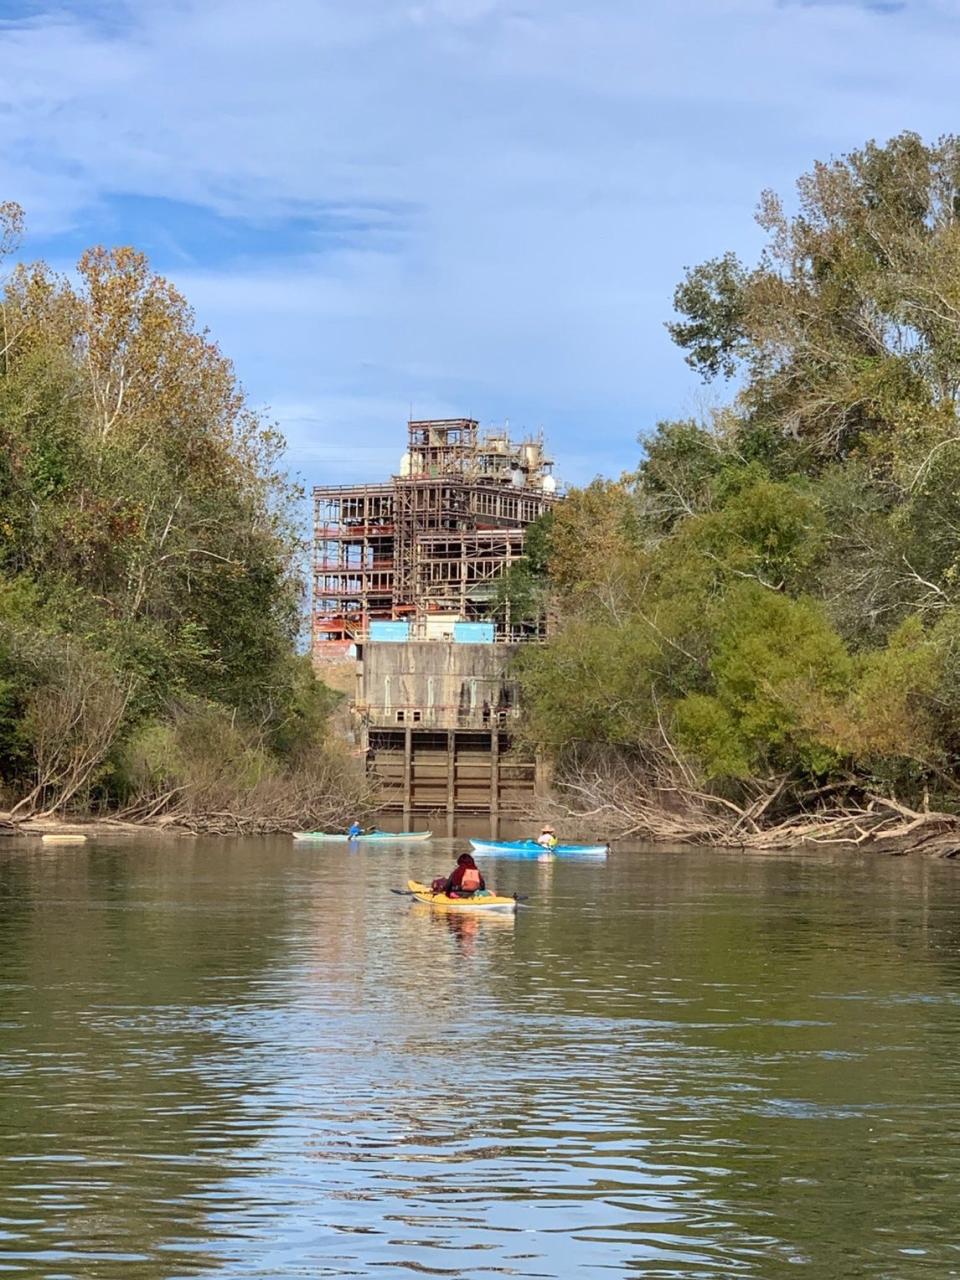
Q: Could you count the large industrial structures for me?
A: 1